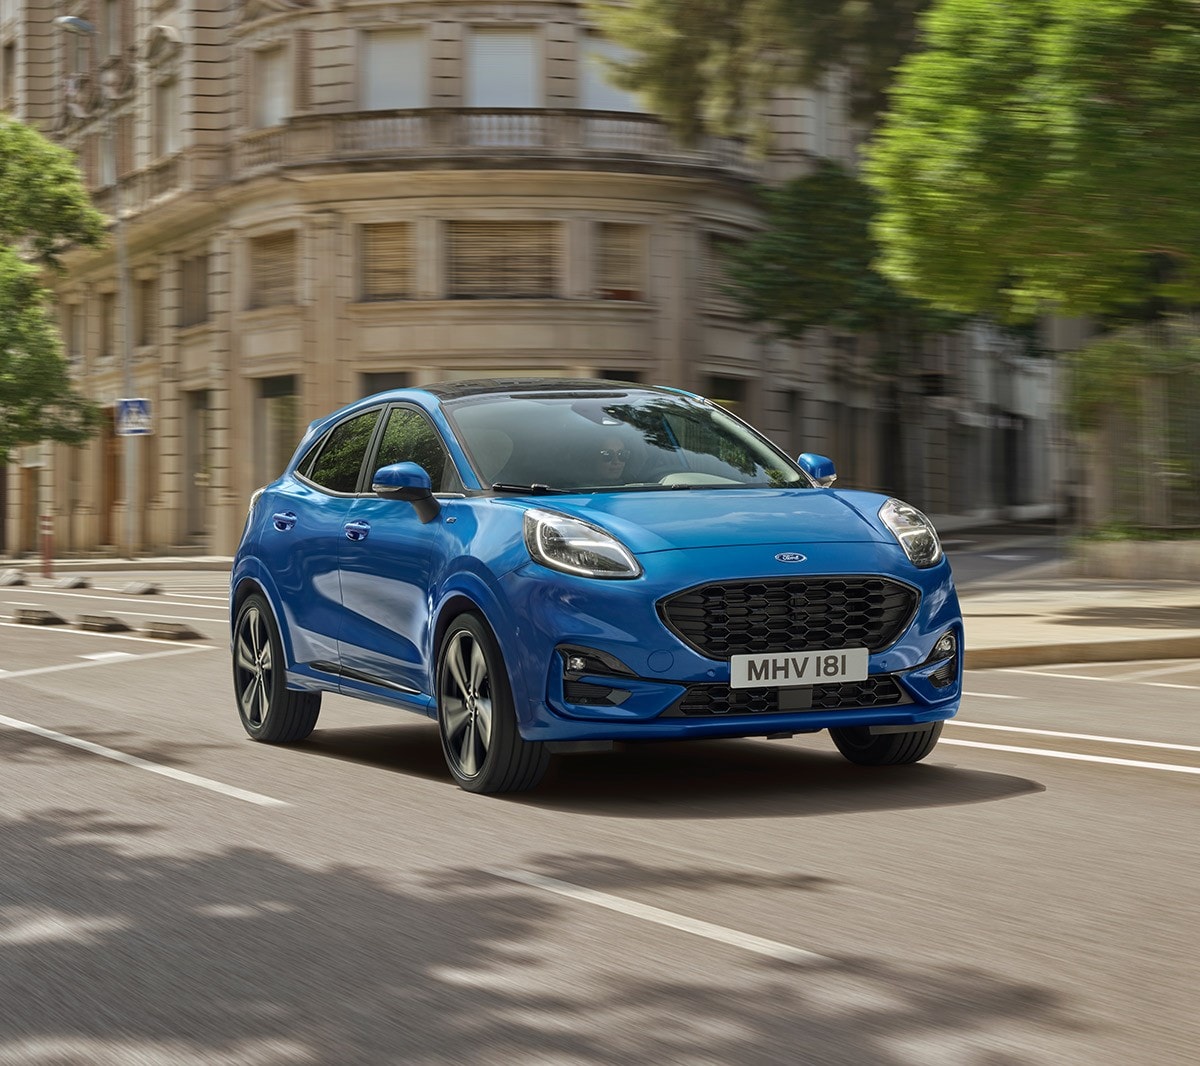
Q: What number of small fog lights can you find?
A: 2